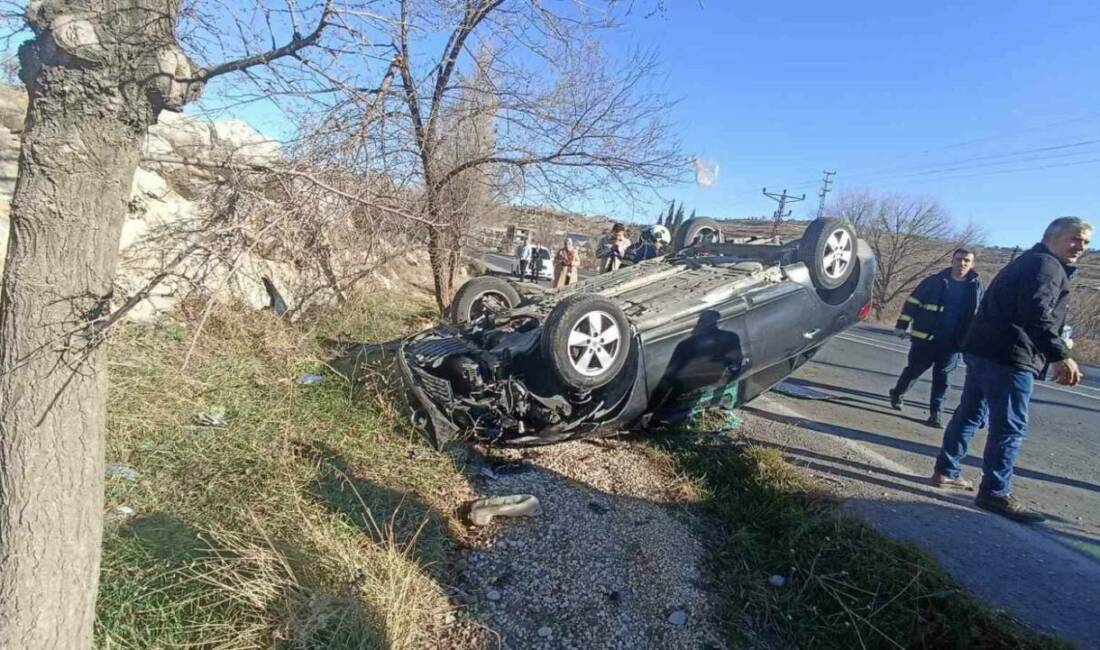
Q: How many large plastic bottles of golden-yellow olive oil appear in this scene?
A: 0